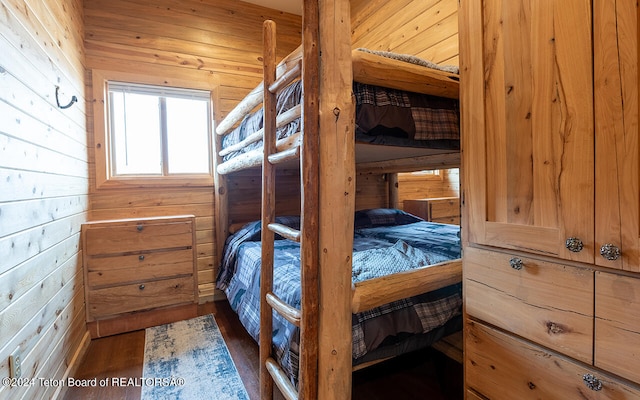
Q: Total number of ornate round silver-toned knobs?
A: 4